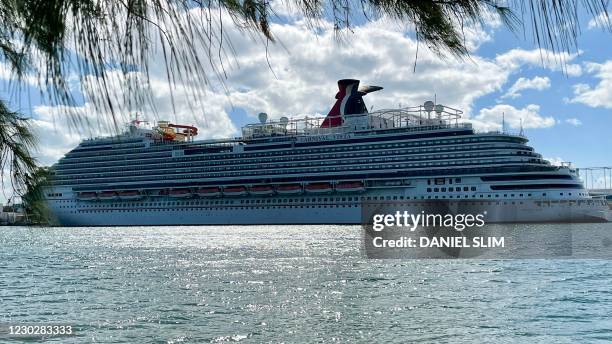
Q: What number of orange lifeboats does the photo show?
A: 10